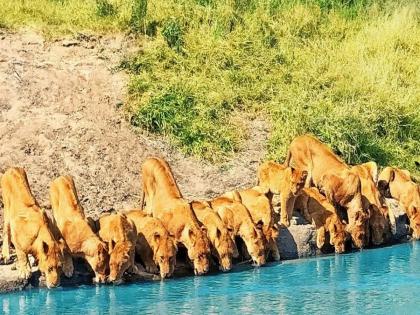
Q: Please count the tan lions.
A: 13